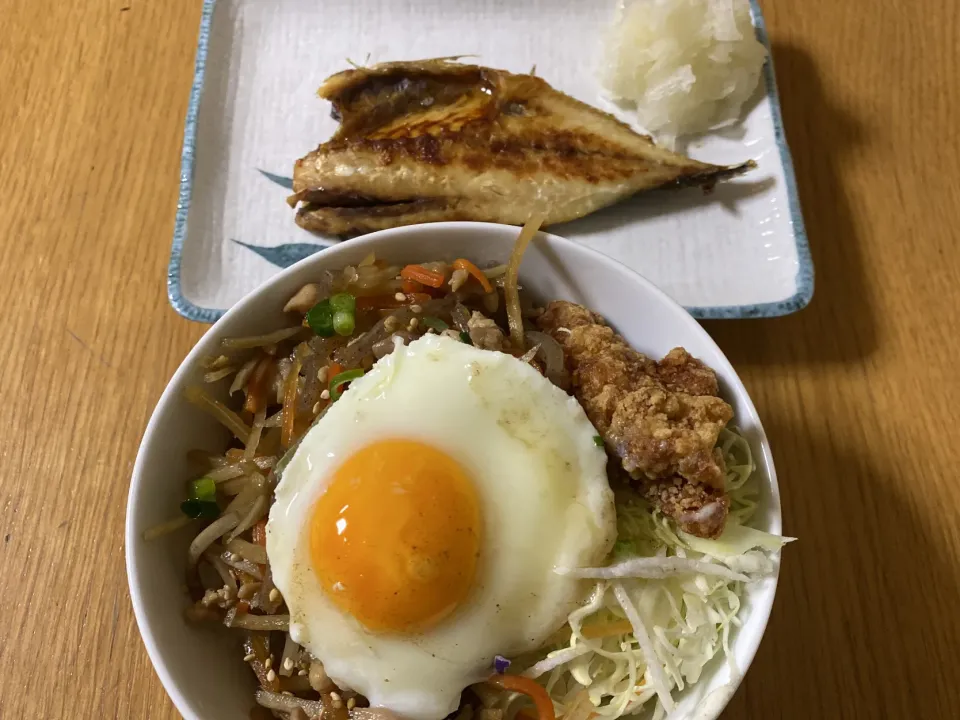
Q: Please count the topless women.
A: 0